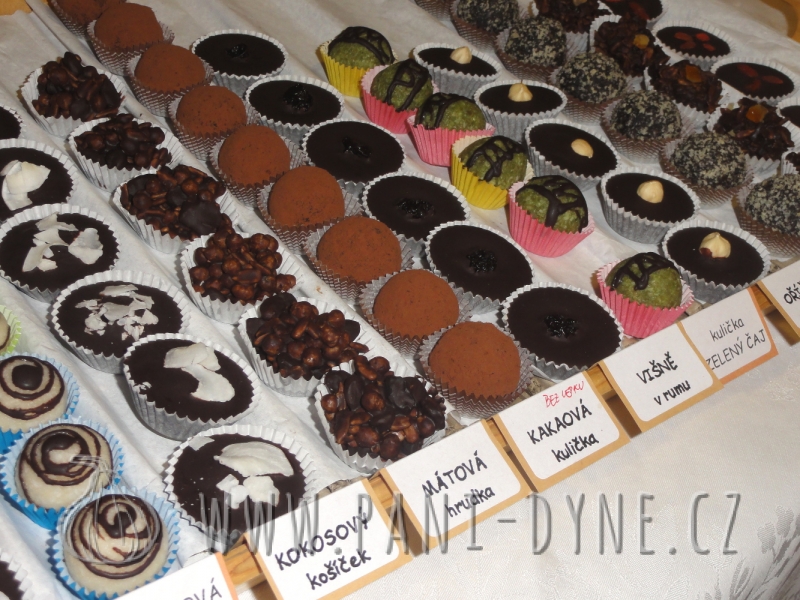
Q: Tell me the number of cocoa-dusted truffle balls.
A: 9